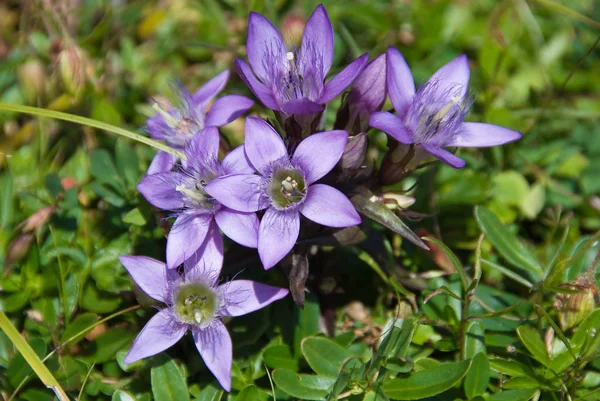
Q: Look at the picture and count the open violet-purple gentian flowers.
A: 6